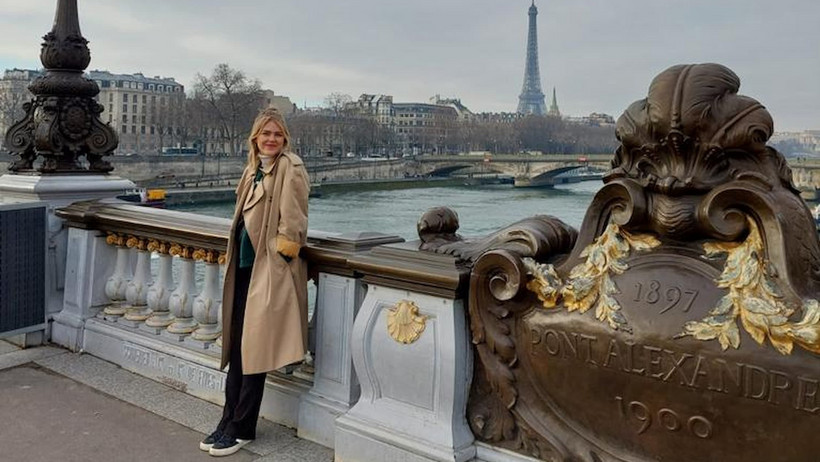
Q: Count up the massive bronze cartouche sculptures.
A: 1